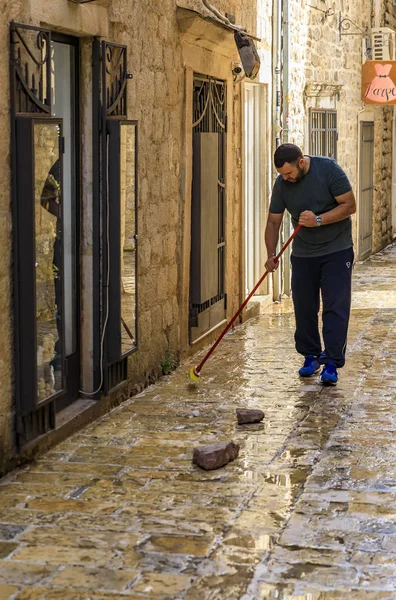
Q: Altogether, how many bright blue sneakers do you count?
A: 2